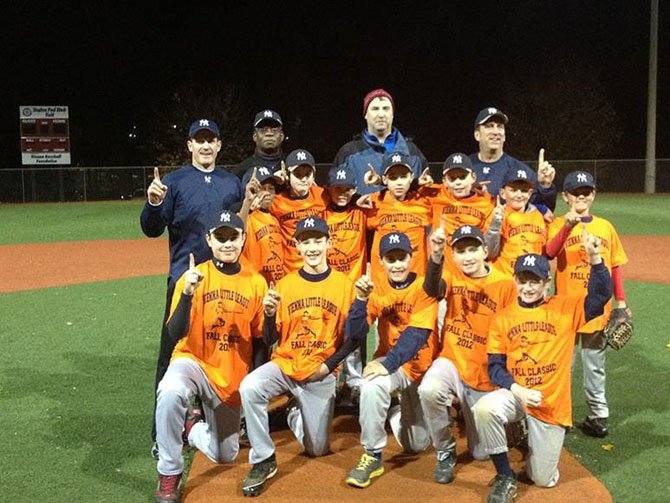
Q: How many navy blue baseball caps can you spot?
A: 15